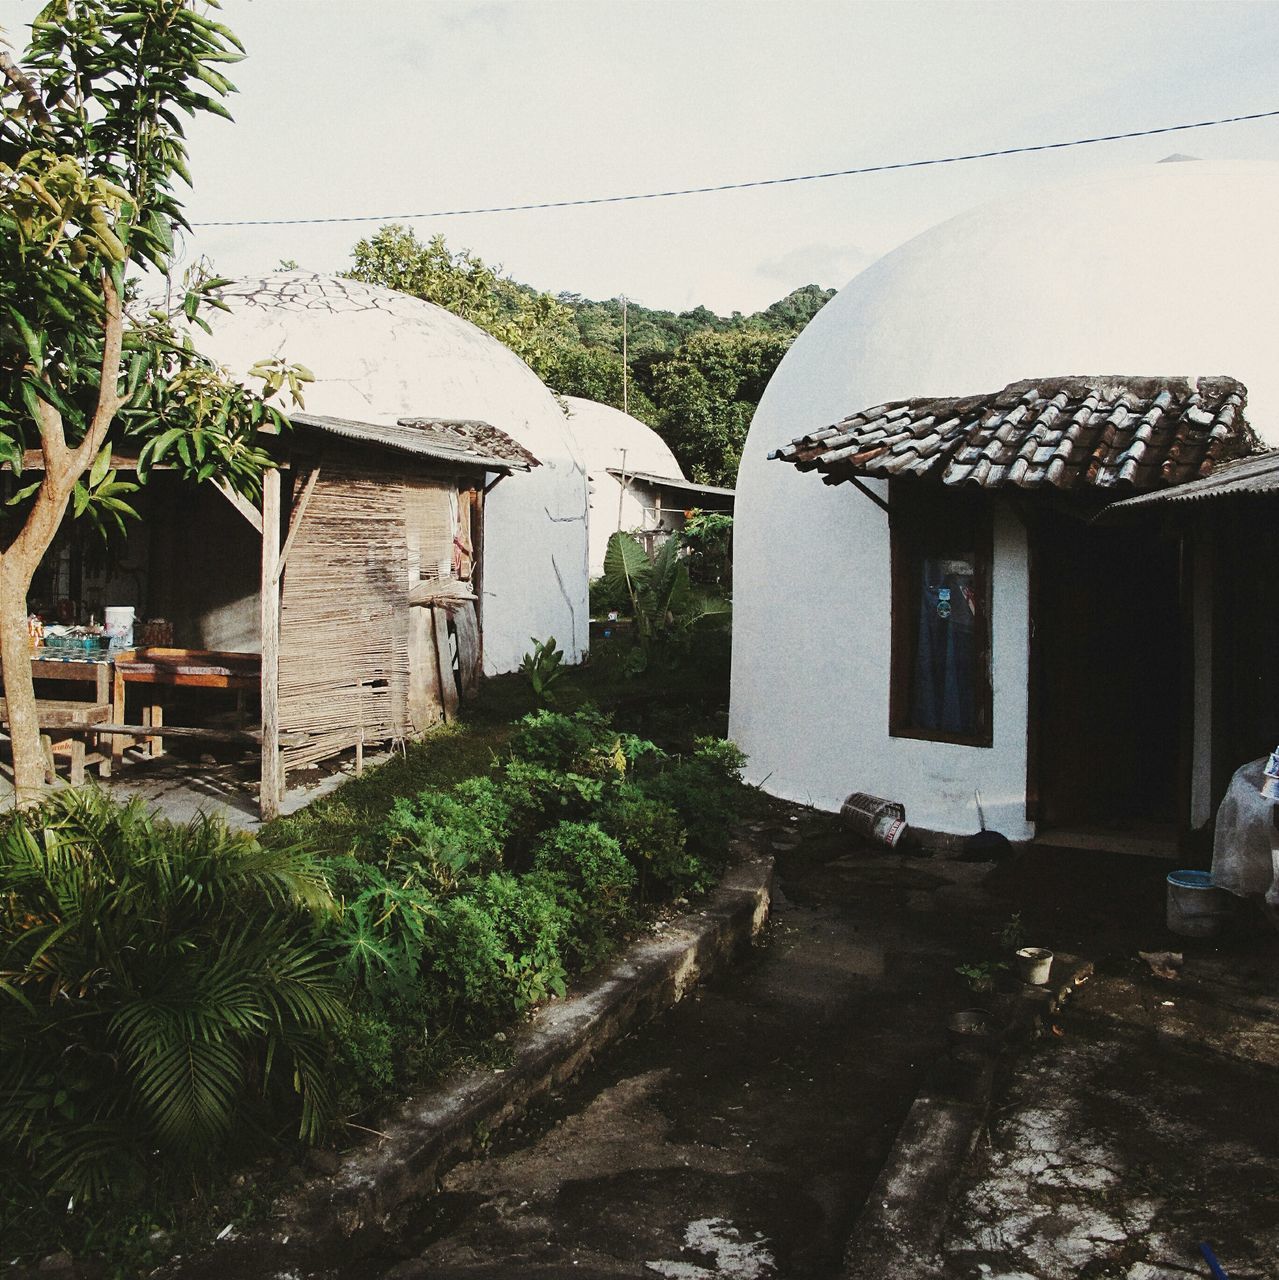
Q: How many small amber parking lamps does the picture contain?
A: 0